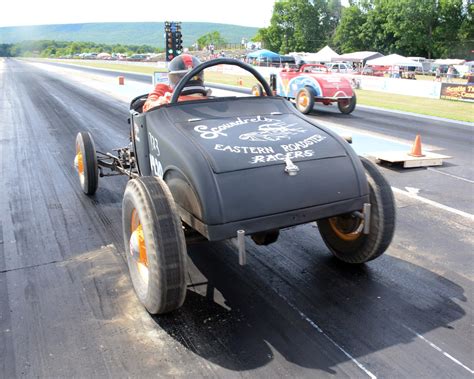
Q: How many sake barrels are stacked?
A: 0